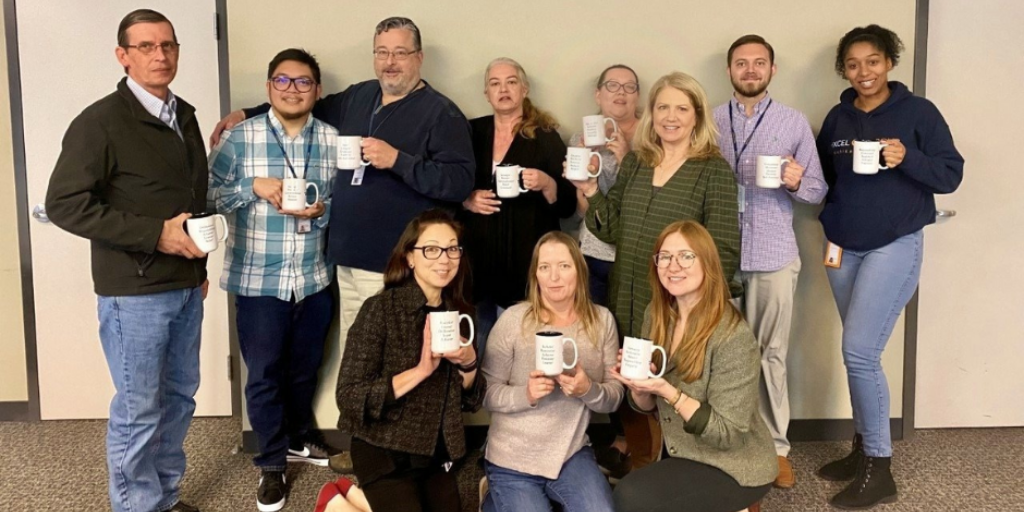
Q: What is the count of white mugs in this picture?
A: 11